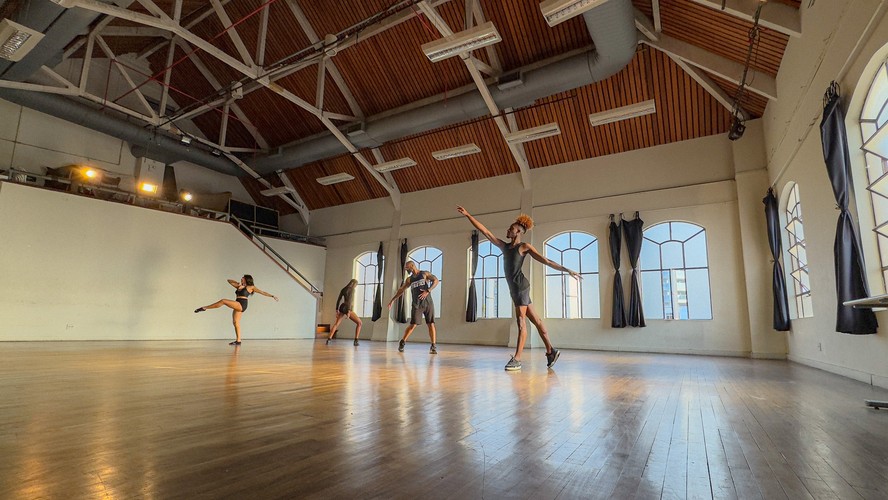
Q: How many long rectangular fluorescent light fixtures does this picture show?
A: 9